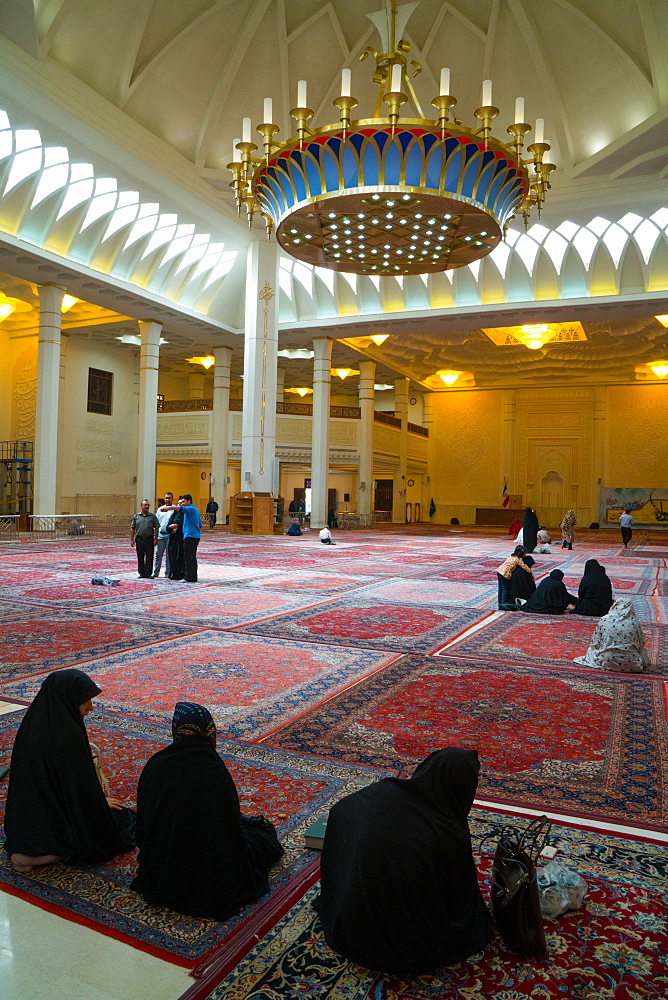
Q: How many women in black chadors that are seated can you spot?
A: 6